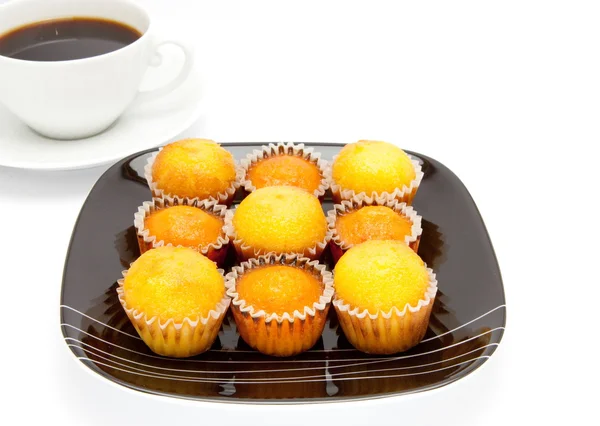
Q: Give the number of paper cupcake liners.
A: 9